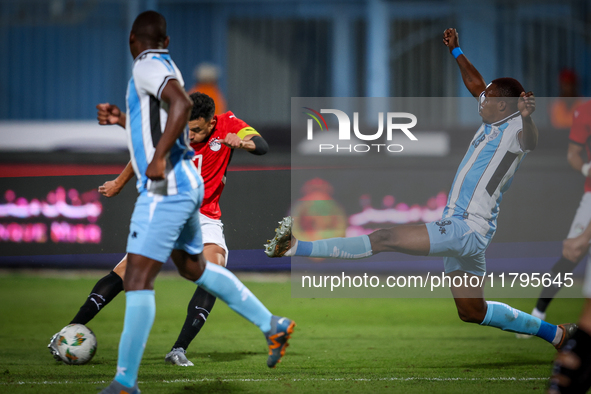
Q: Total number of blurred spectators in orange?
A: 2